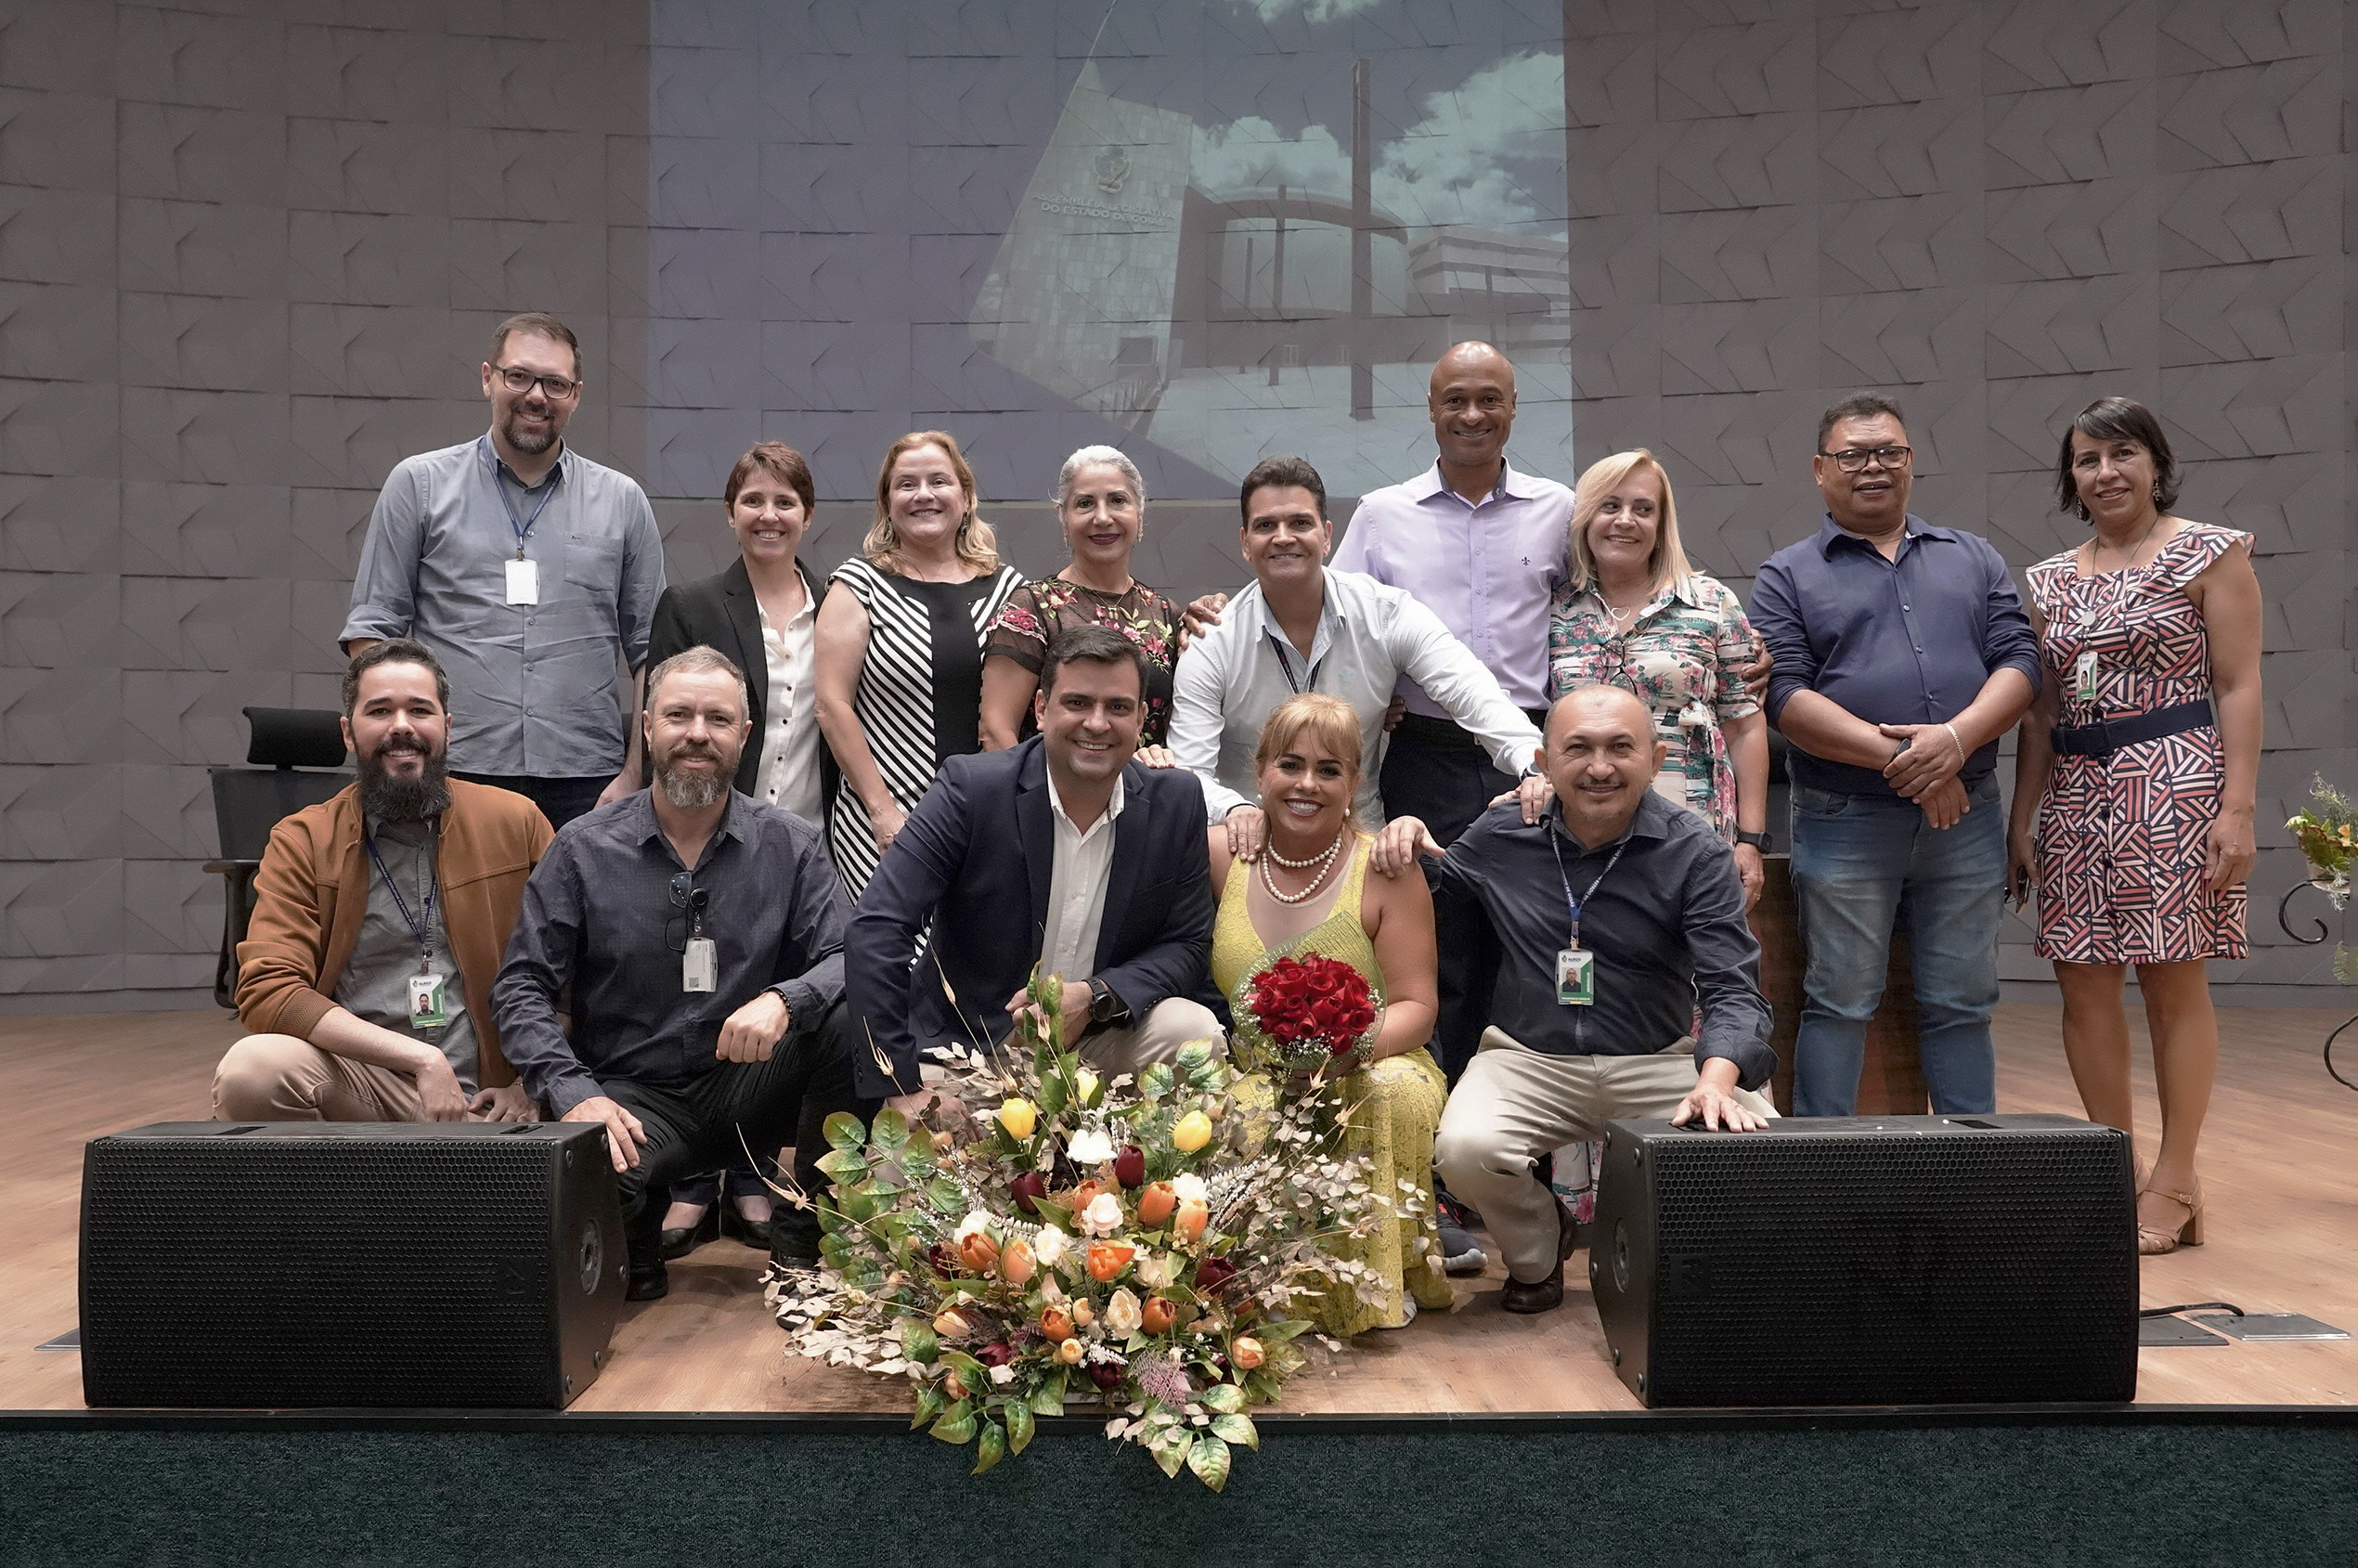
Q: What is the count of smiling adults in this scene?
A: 14